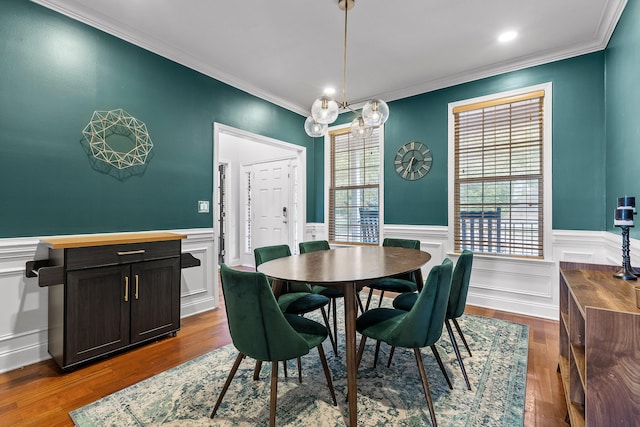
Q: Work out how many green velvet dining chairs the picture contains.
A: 6